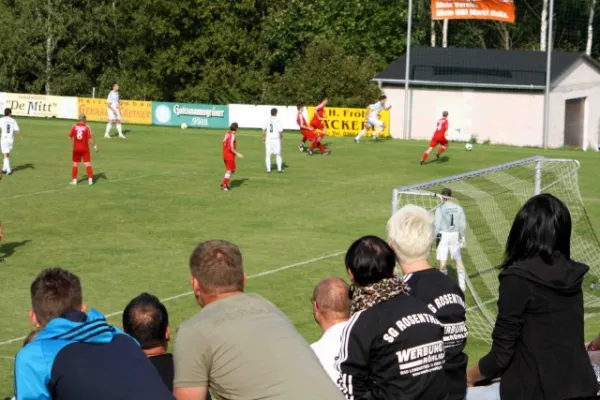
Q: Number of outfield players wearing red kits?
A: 5